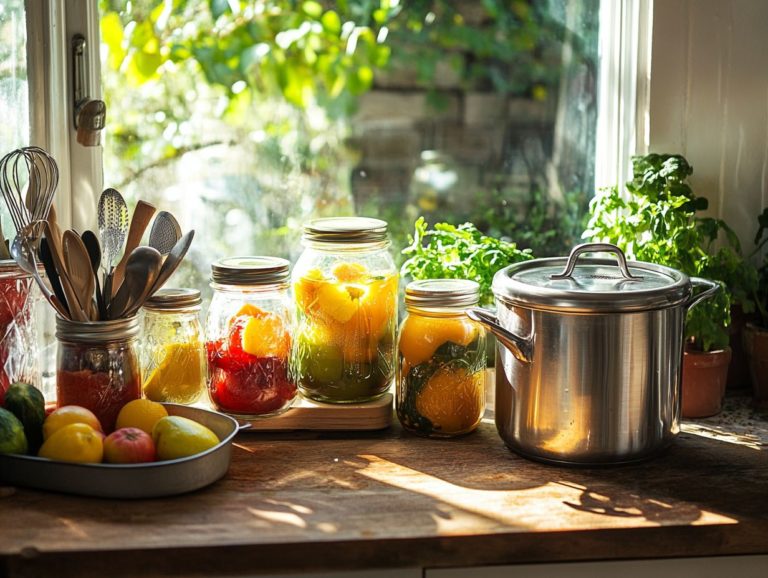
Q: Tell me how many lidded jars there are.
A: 4